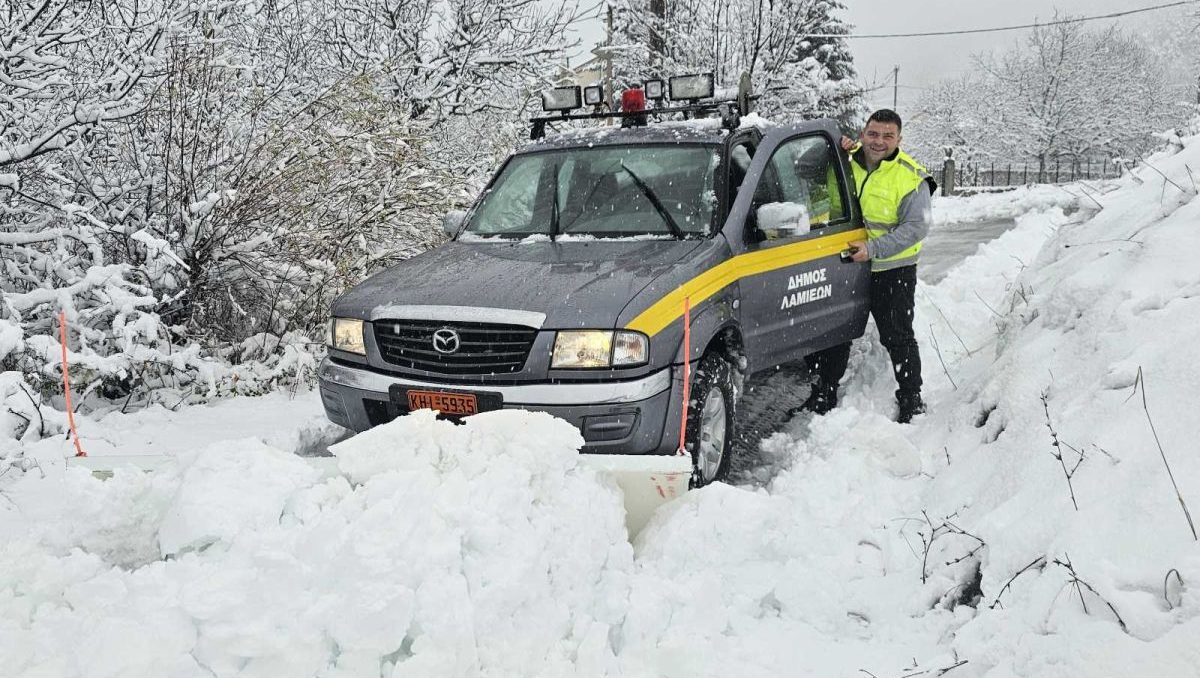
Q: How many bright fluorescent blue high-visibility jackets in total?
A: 0